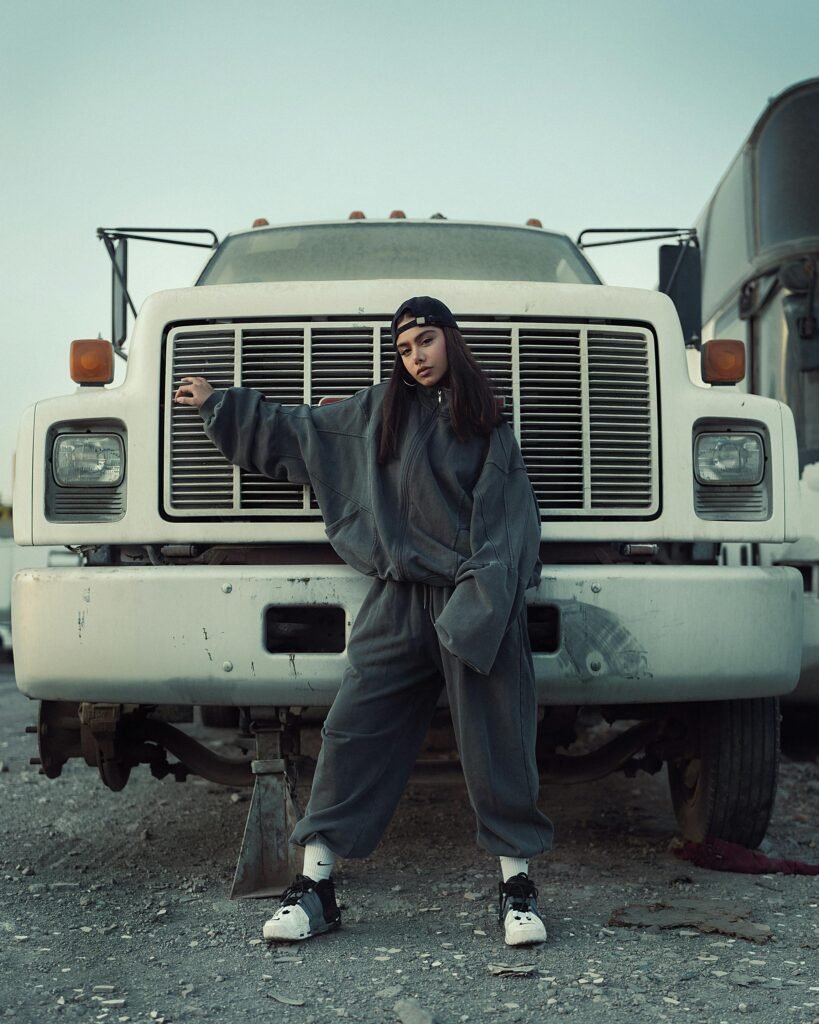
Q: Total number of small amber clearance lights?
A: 4